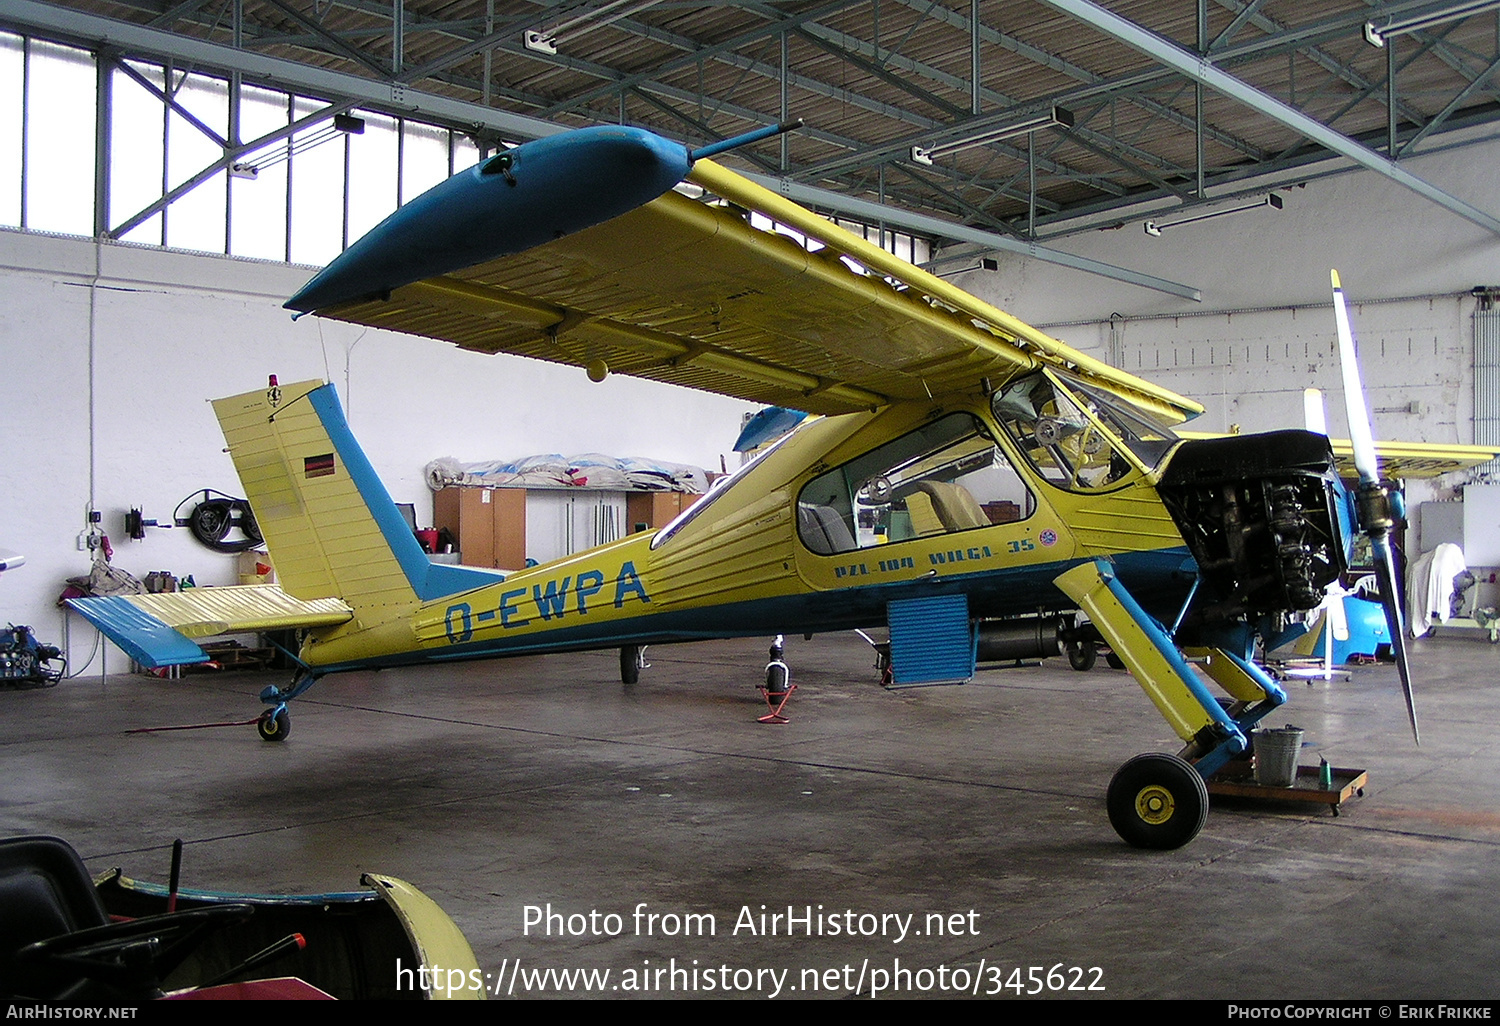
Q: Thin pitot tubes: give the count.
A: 1